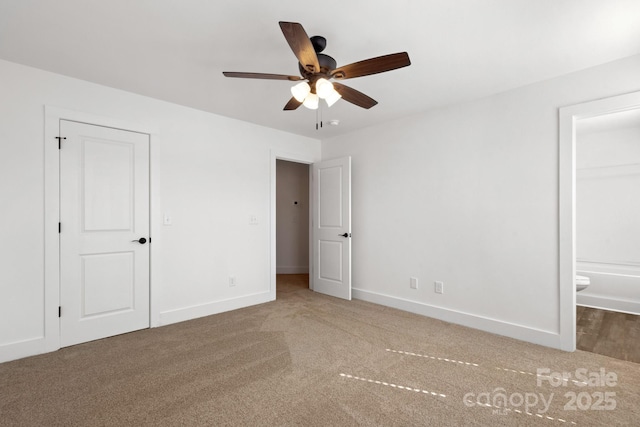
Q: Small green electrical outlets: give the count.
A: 0